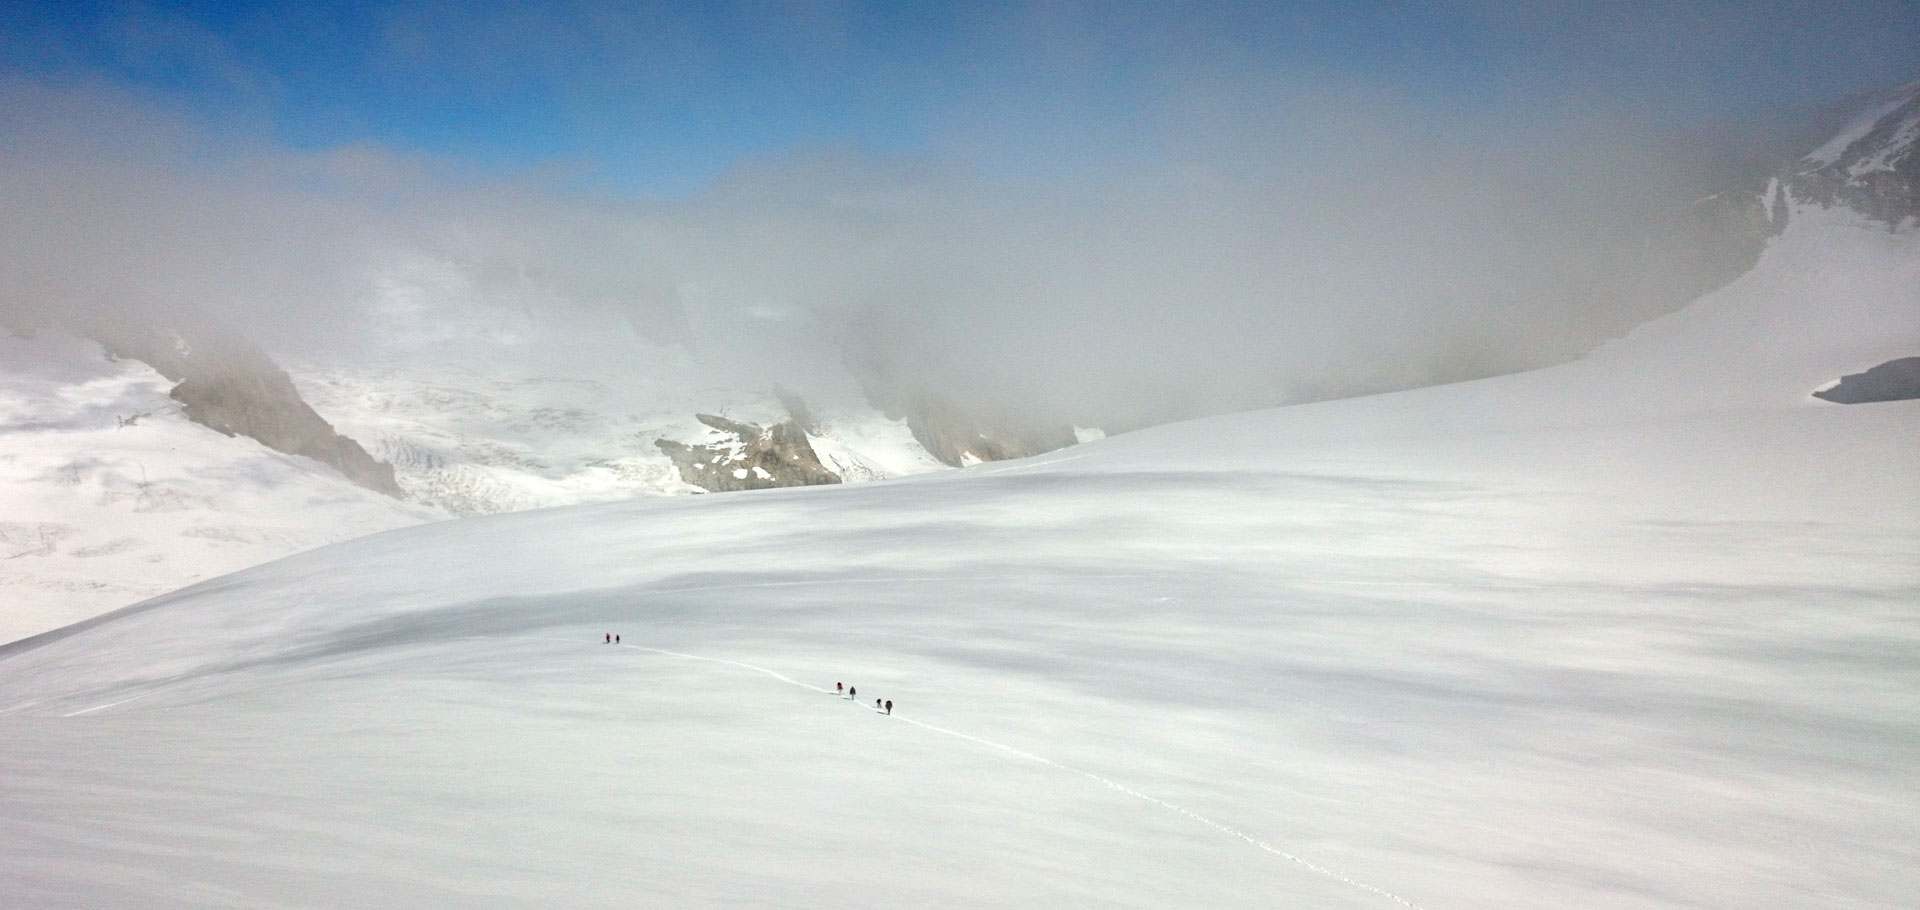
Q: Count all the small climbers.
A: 6